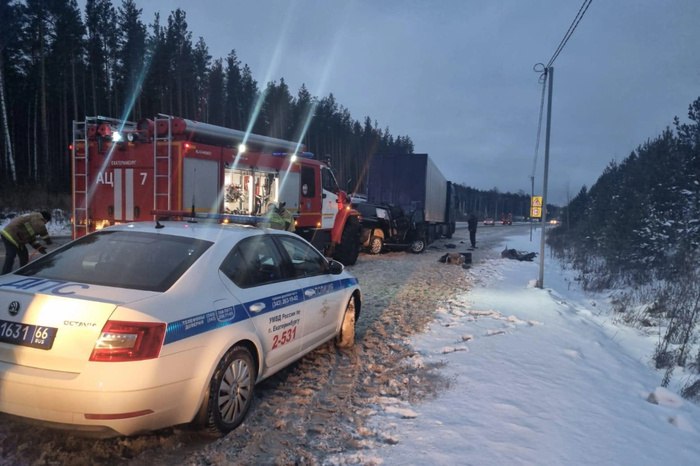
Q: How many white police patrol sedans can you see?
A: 1